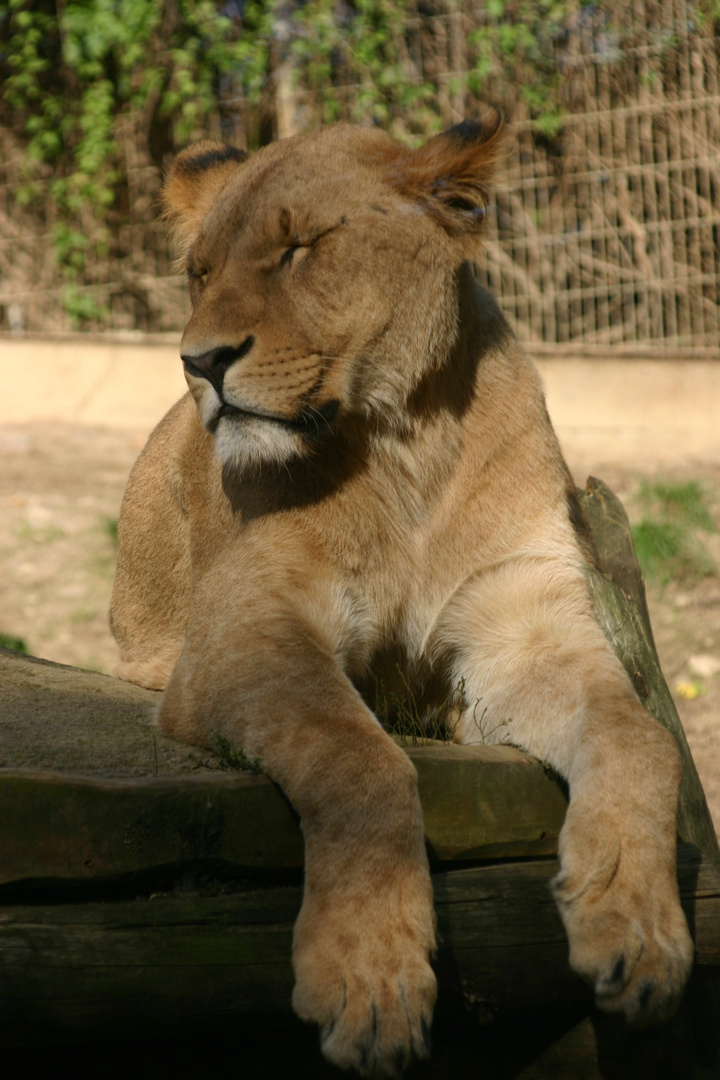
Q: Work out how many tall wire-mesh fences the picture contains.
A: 1